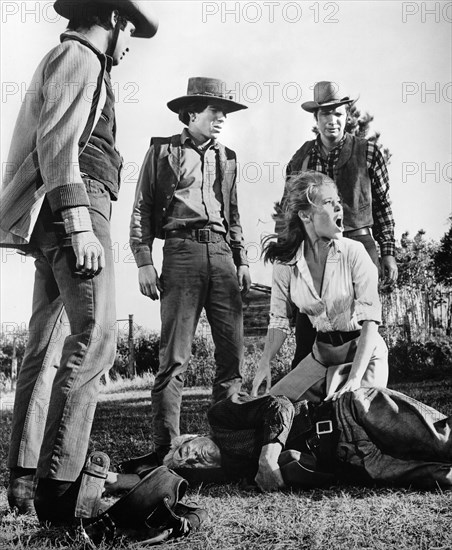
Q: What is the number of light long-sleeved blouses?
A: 1